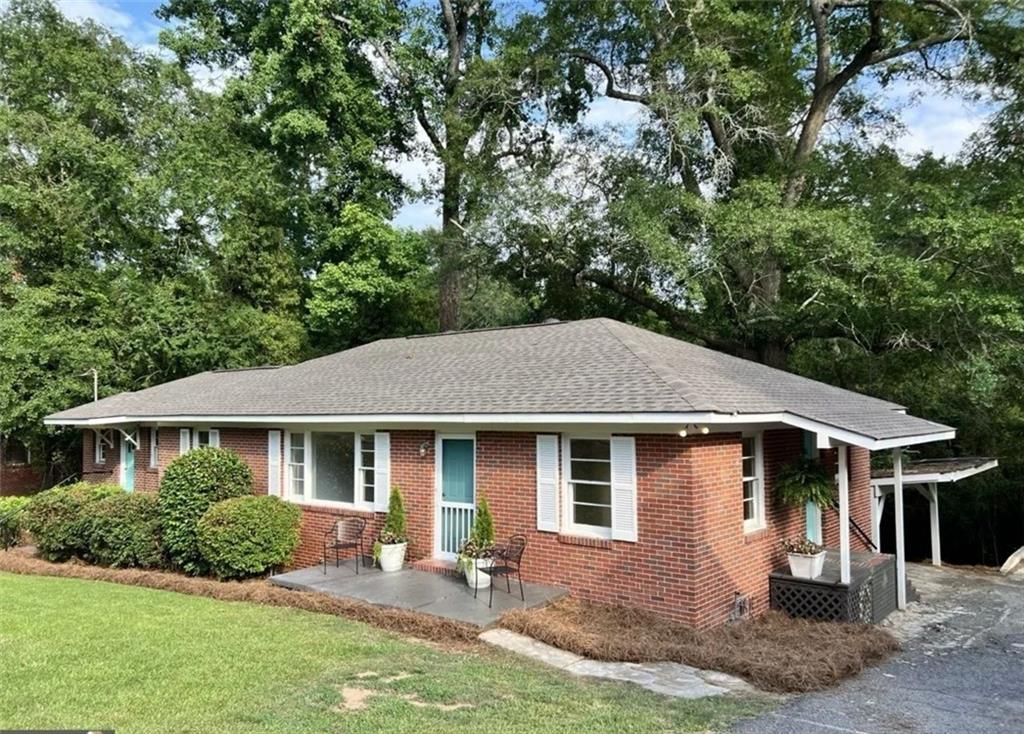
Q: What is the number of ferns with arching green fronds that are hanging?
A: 1